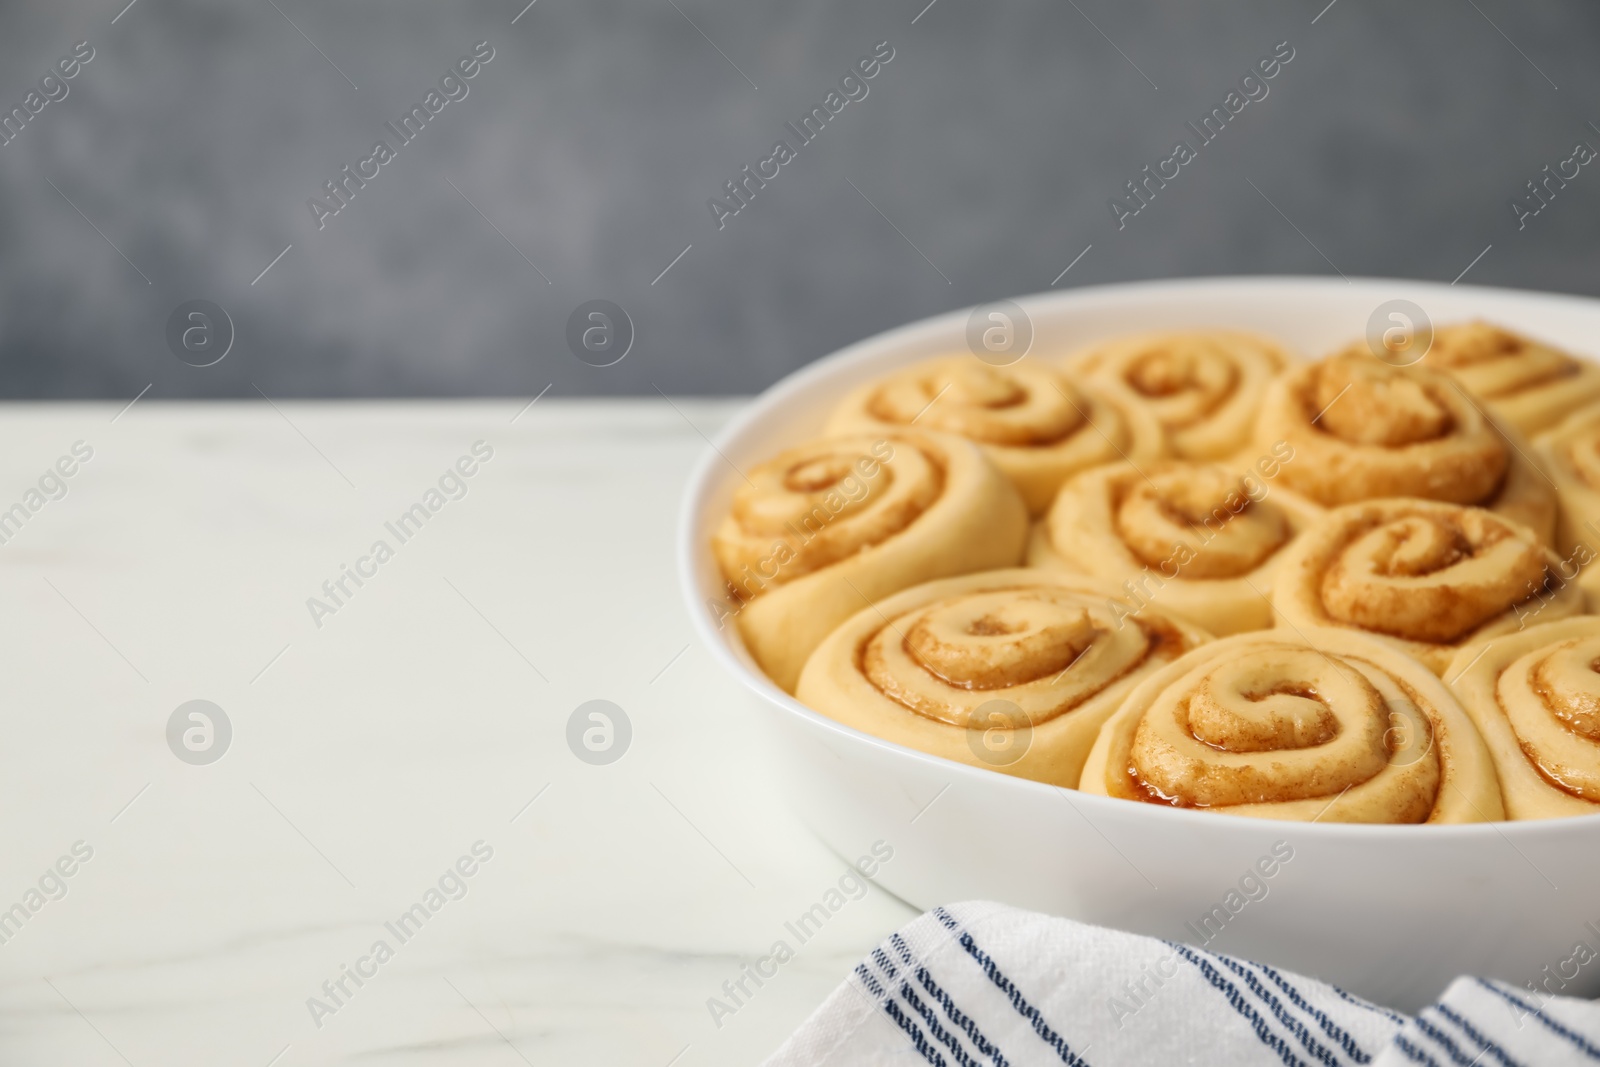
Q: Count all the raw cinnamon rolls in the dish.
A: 11